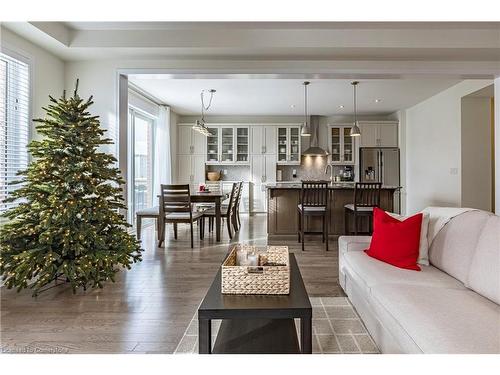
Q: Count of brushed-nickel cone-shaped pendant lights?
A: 2